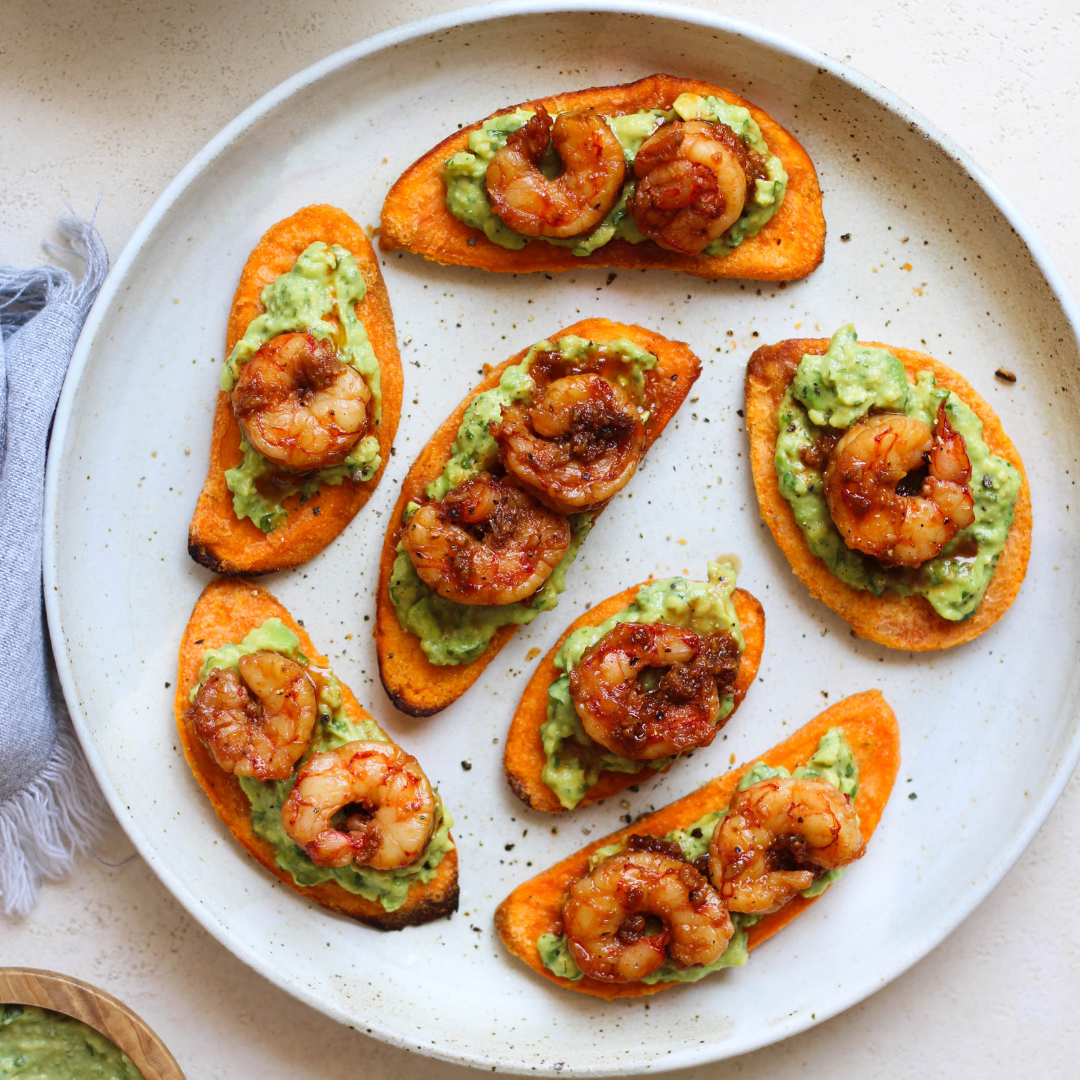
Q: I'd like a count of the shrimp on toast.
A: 11